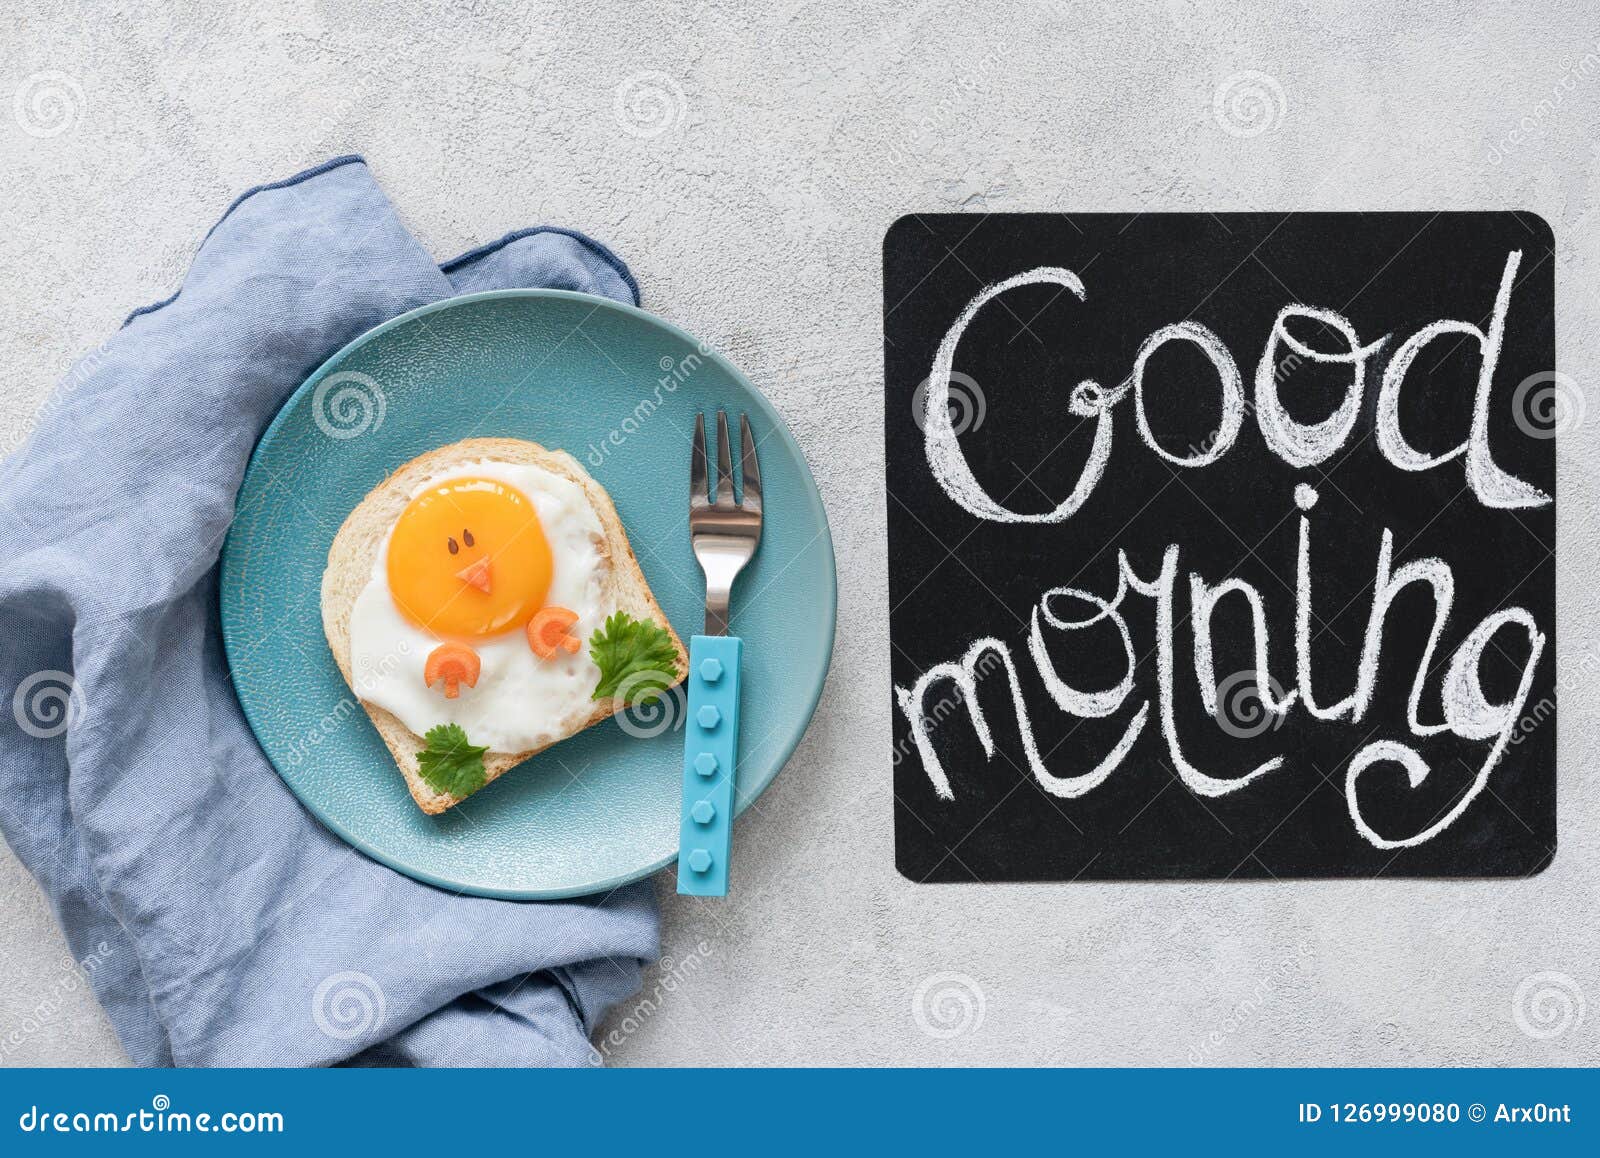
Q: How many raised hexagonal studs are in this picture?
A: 5